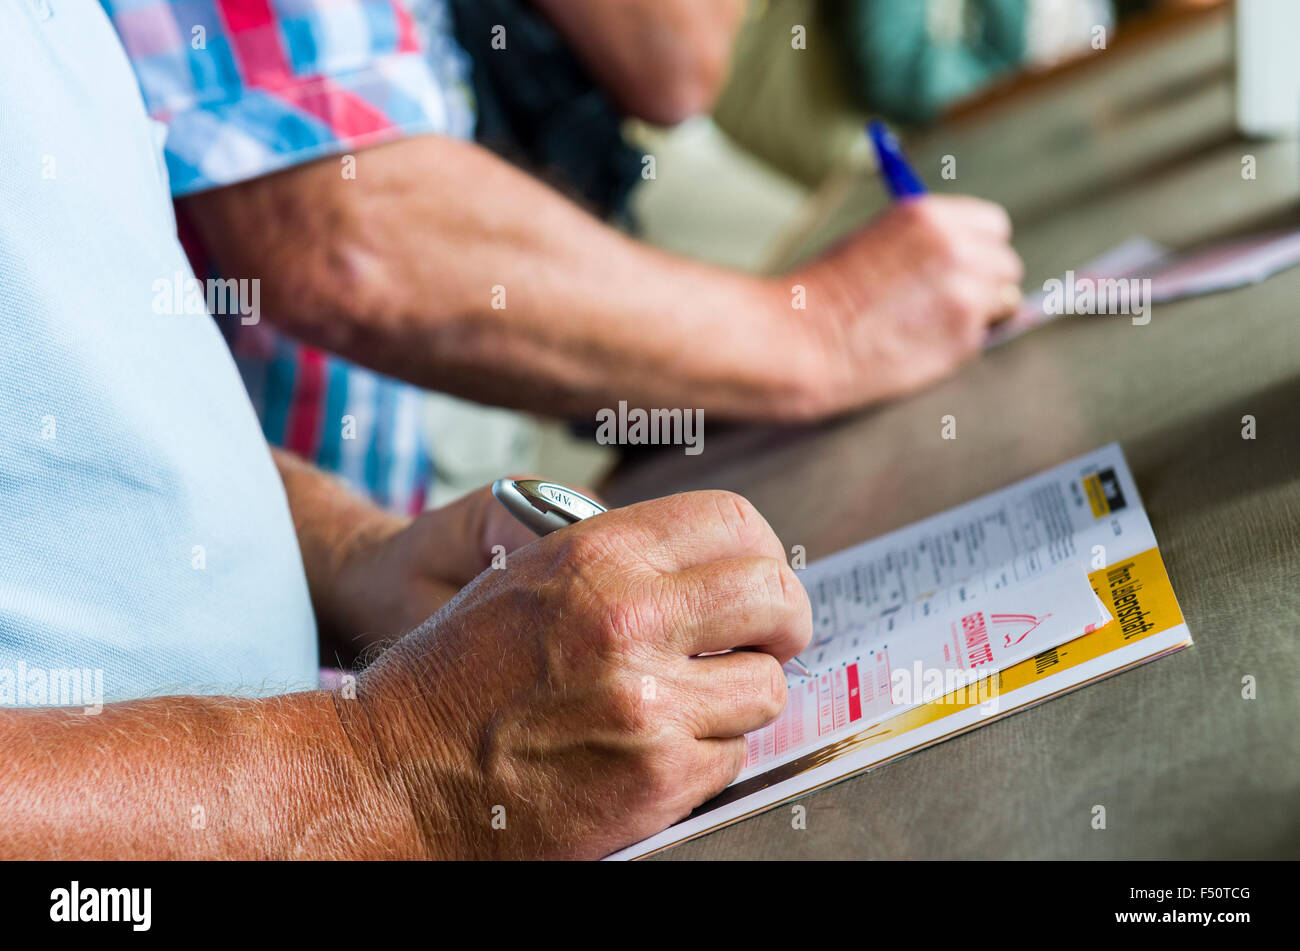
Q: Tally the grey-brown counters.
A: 1